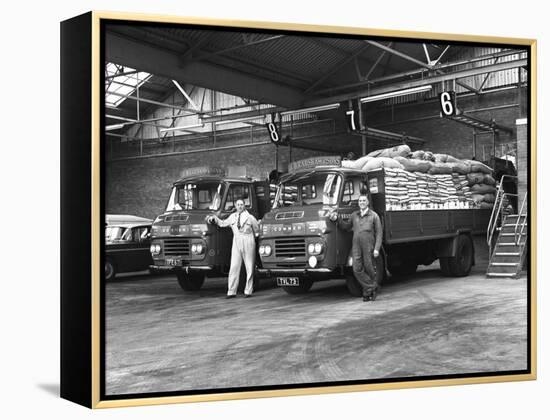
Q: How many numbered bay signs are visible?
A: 3